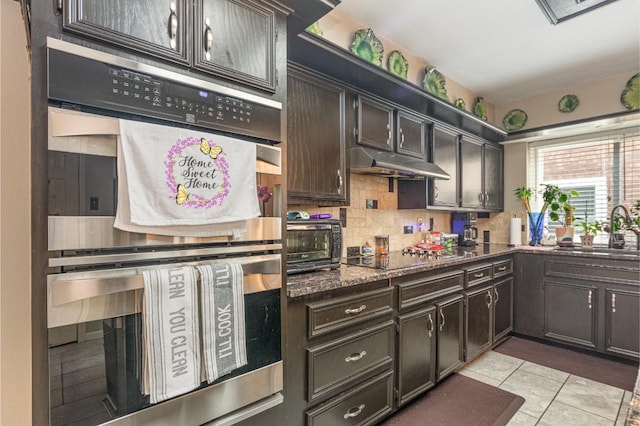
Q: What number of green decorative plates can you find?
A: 9